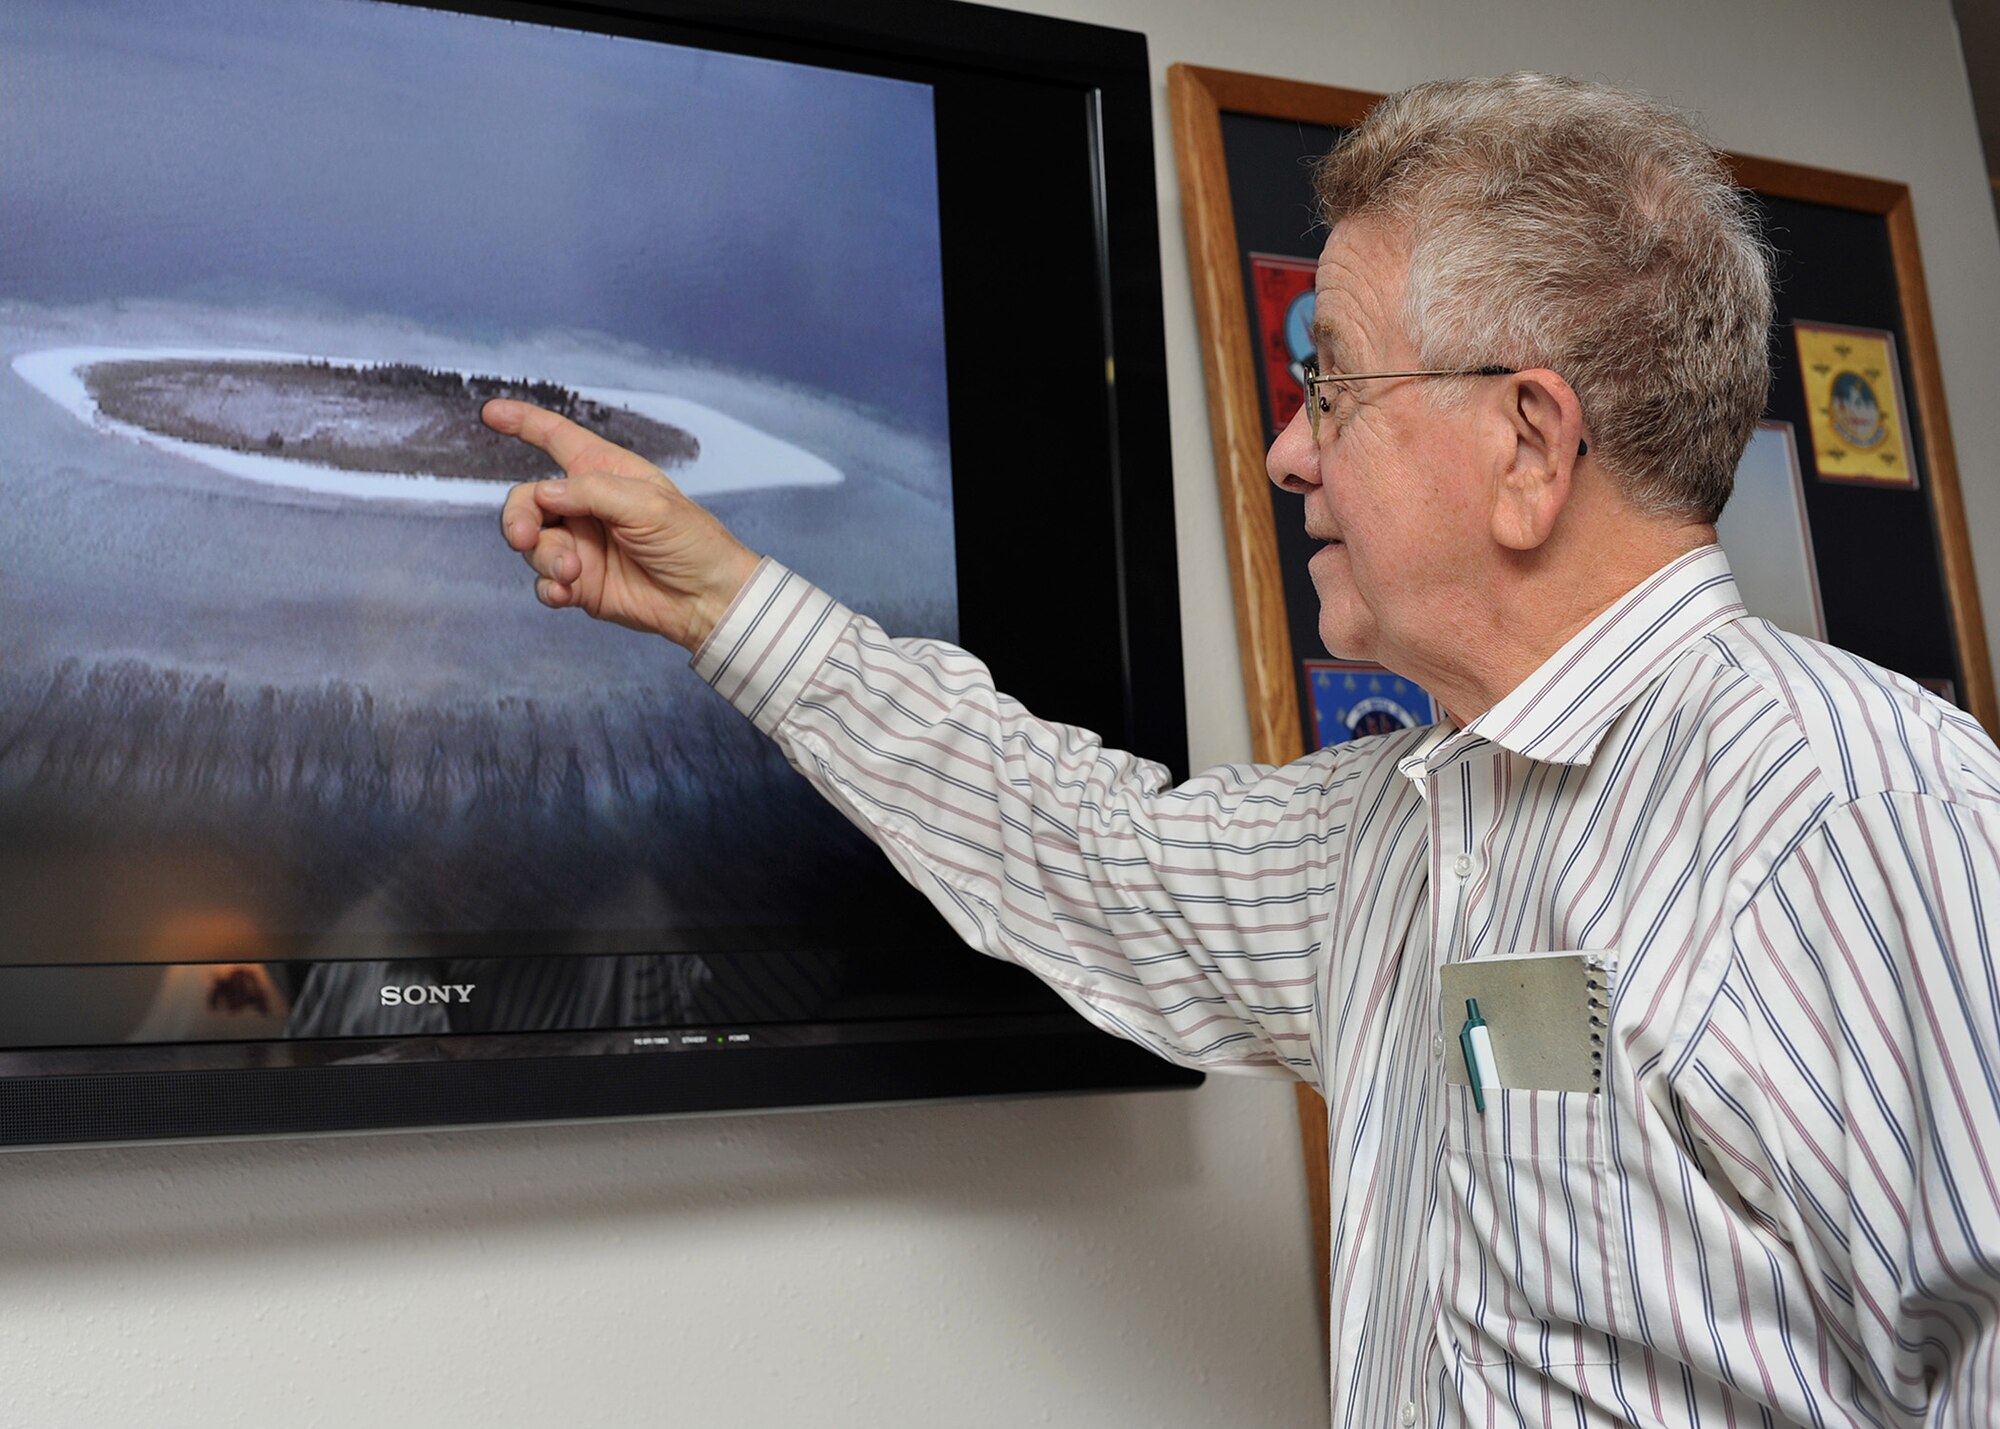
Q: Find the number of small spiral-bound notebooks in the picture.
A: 1